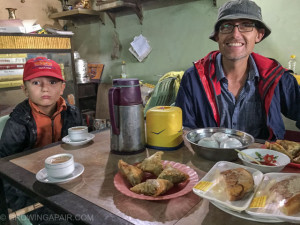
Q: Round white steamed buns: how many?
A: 3